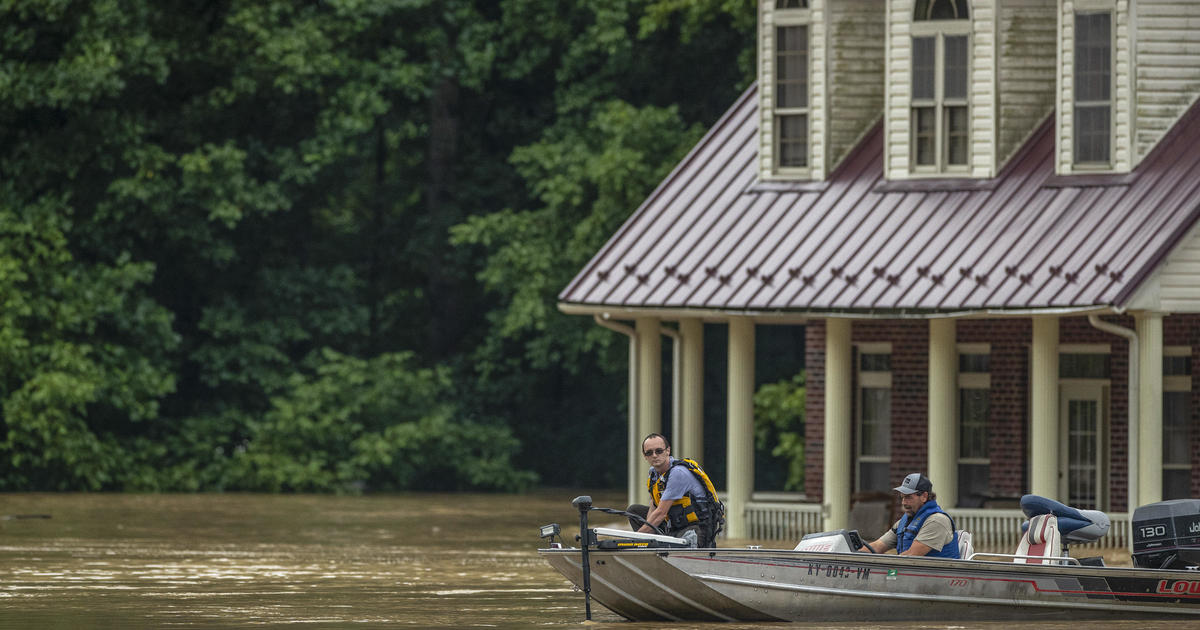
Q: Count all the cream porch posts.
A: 7